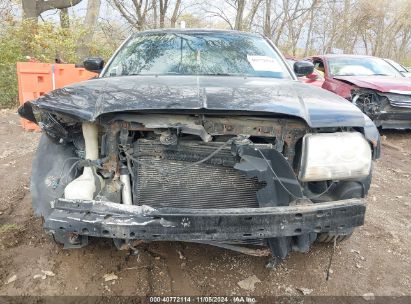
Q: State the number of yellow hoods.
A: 0